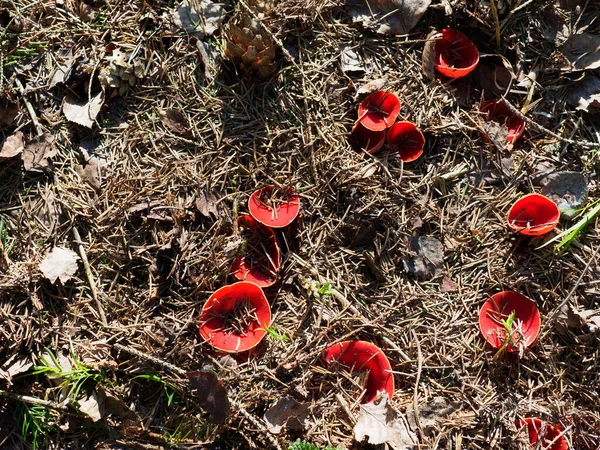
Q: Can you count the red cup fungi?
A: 12